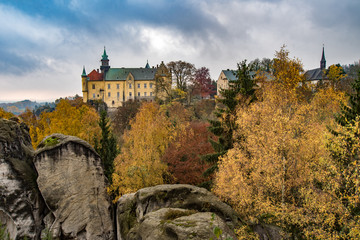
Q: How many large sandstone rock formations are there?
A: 3